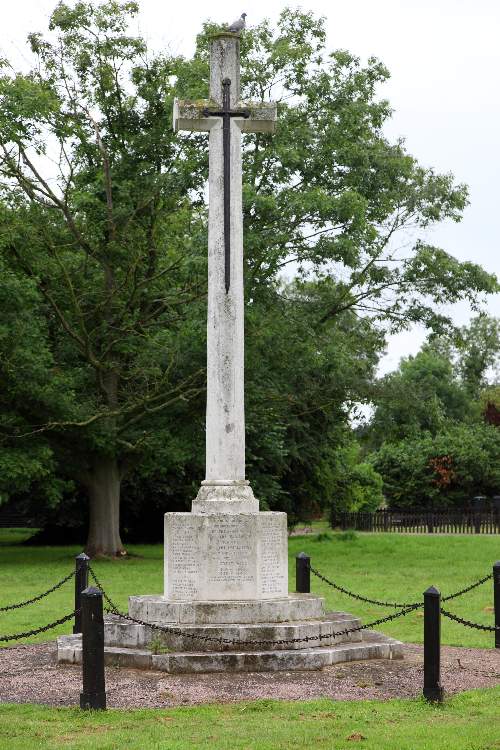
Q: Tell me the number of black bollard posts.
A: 5